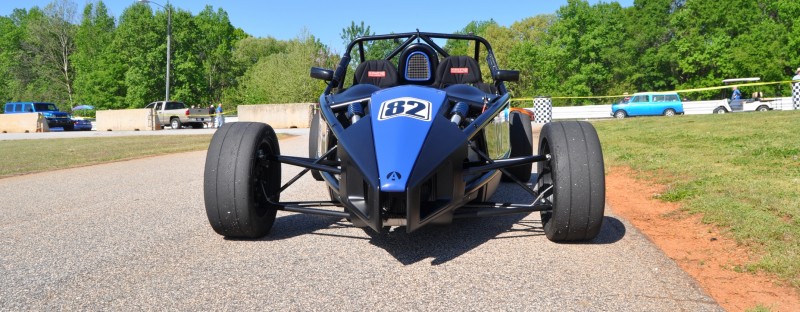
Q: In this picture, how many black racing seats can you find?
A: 2